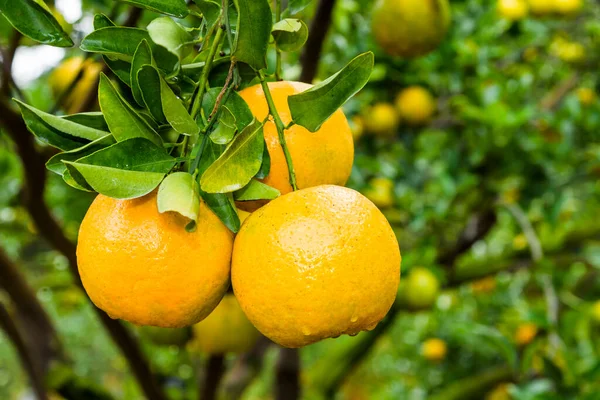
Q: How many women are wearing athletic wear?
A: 0